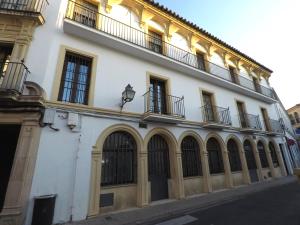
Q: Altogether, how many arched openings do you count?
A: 8